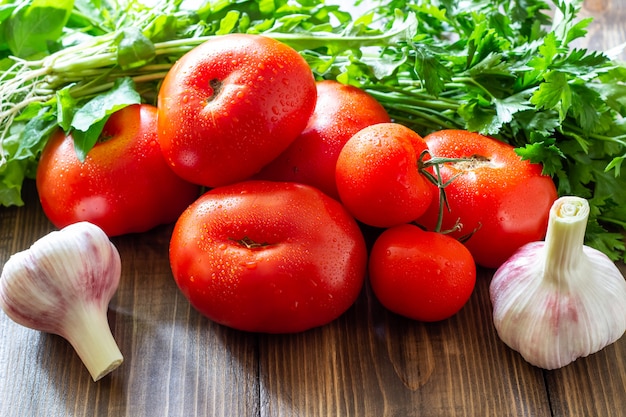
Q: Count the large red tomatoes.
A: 5